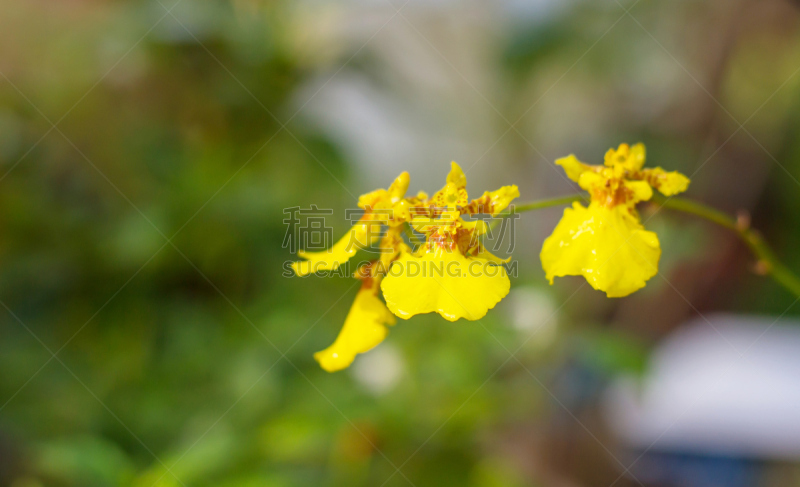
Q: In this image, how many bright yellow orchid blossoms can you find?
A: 4